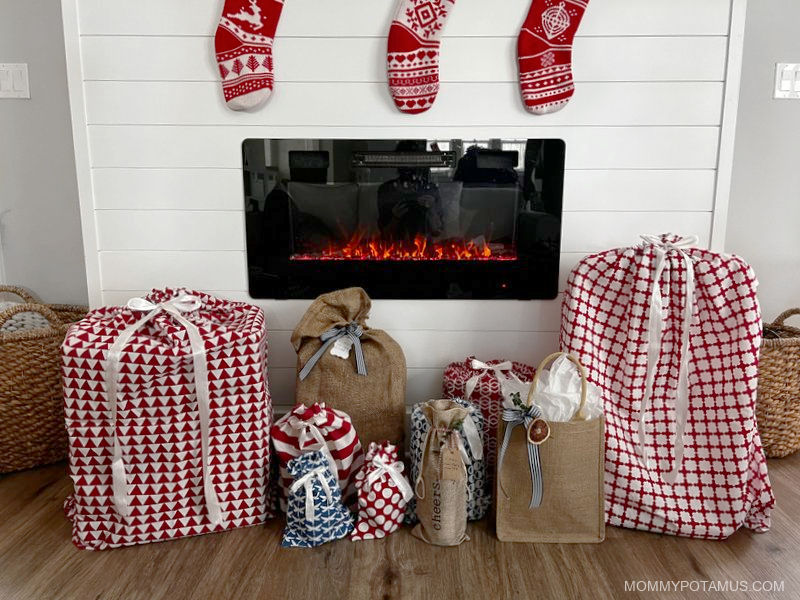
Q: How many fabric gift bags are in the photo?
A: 10